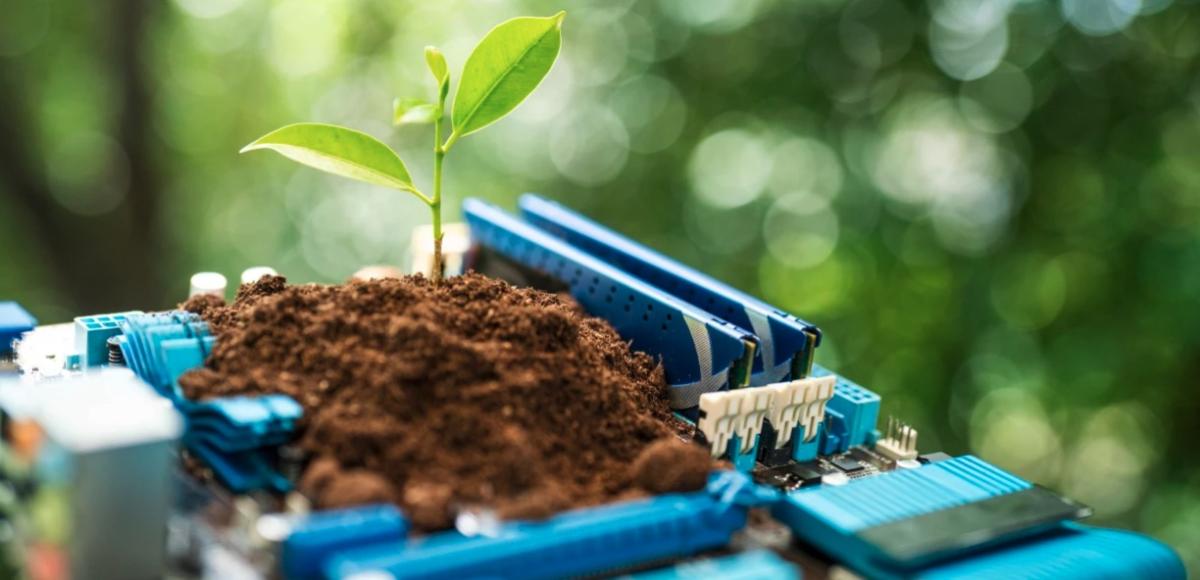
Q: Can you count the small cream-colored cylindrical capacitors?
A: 2